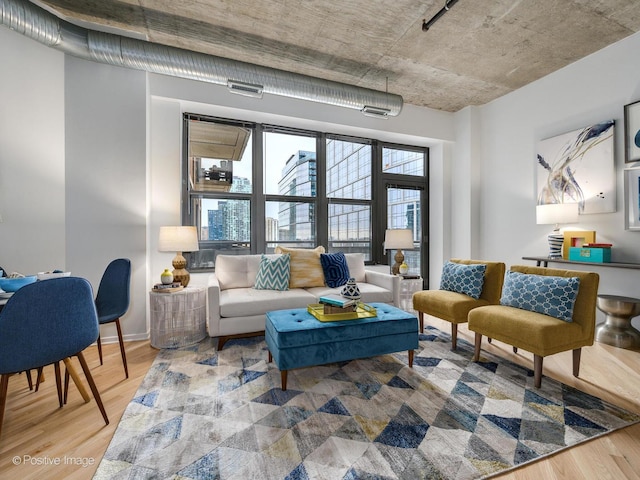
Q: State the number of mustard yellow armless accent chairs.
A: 2